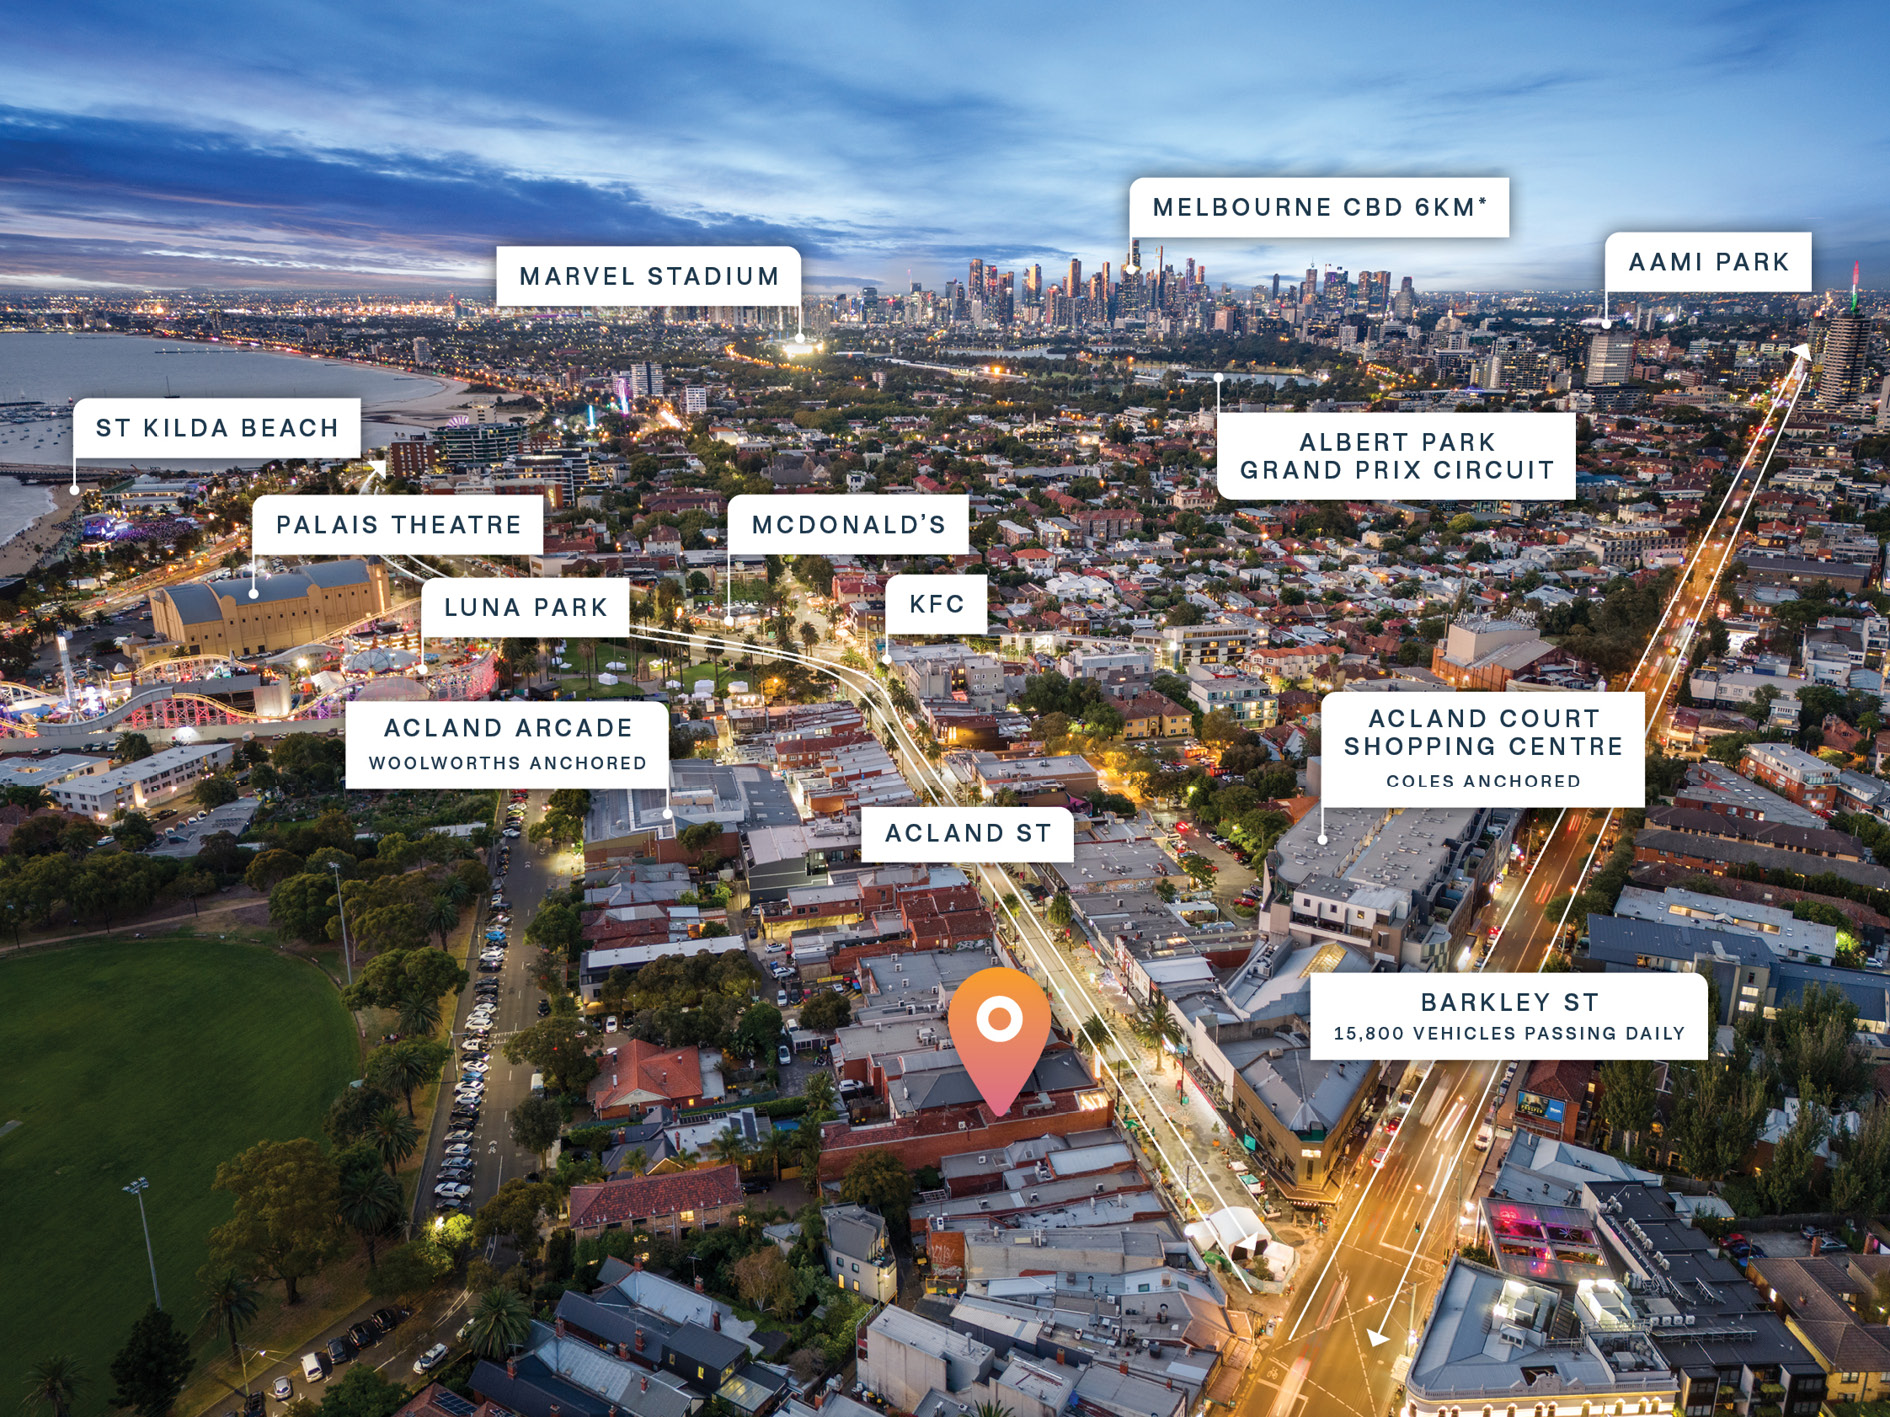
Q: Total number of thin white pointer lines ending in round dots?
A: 11